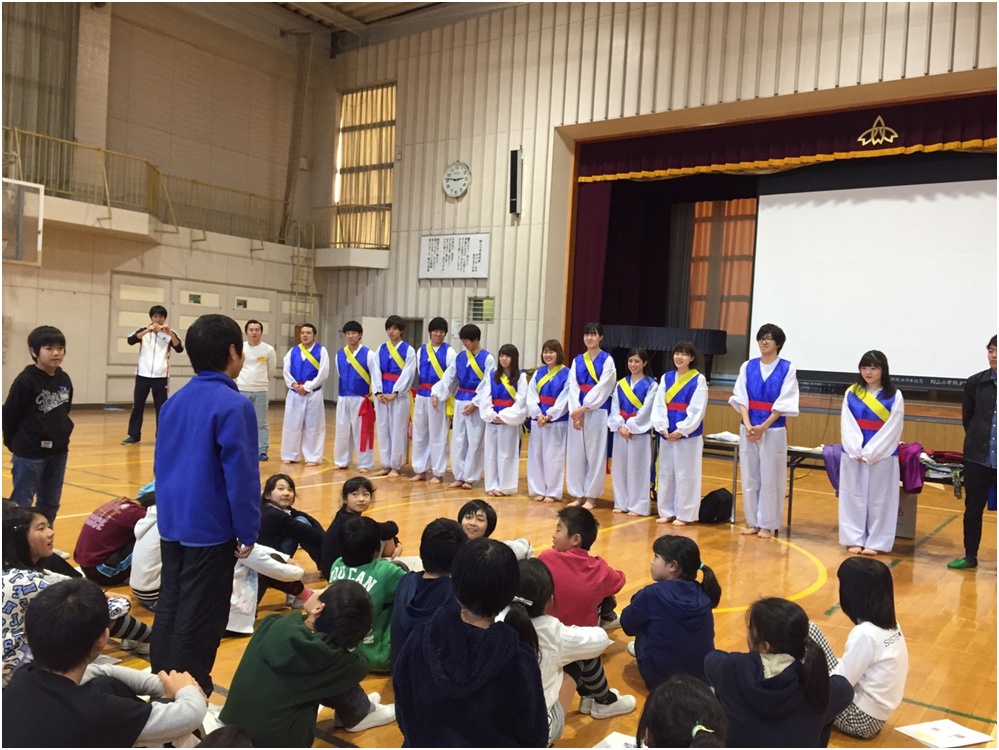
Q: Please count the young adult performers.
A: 12